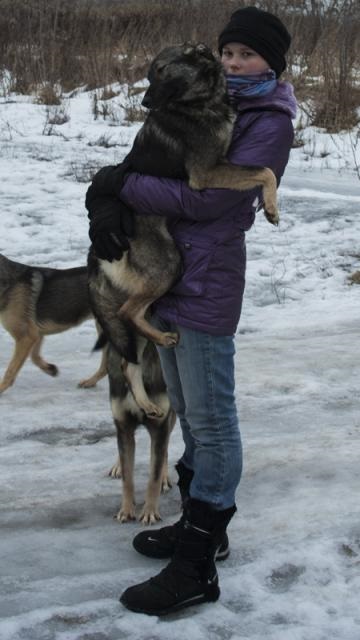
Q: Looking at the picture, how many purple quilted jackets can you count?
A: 1